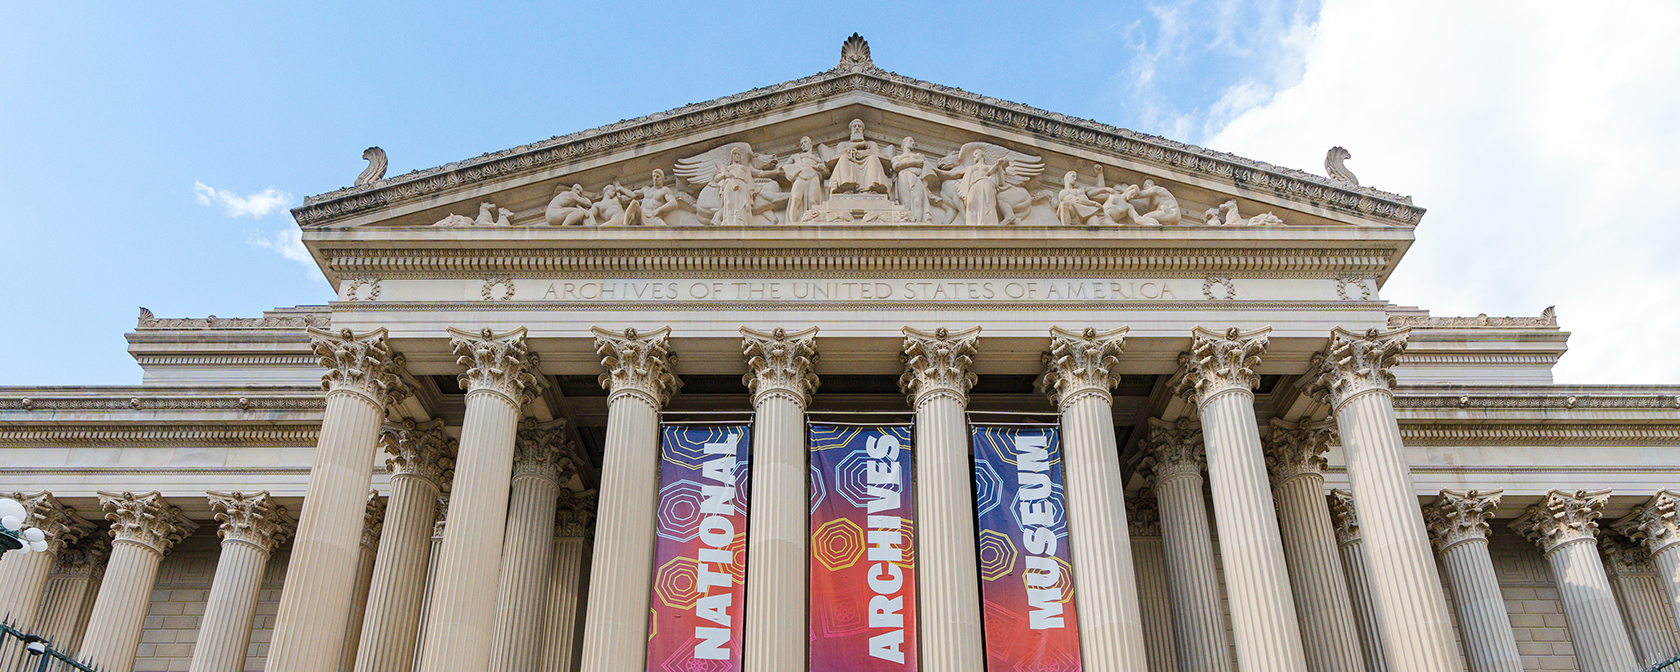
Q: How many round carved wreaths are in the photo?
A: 4